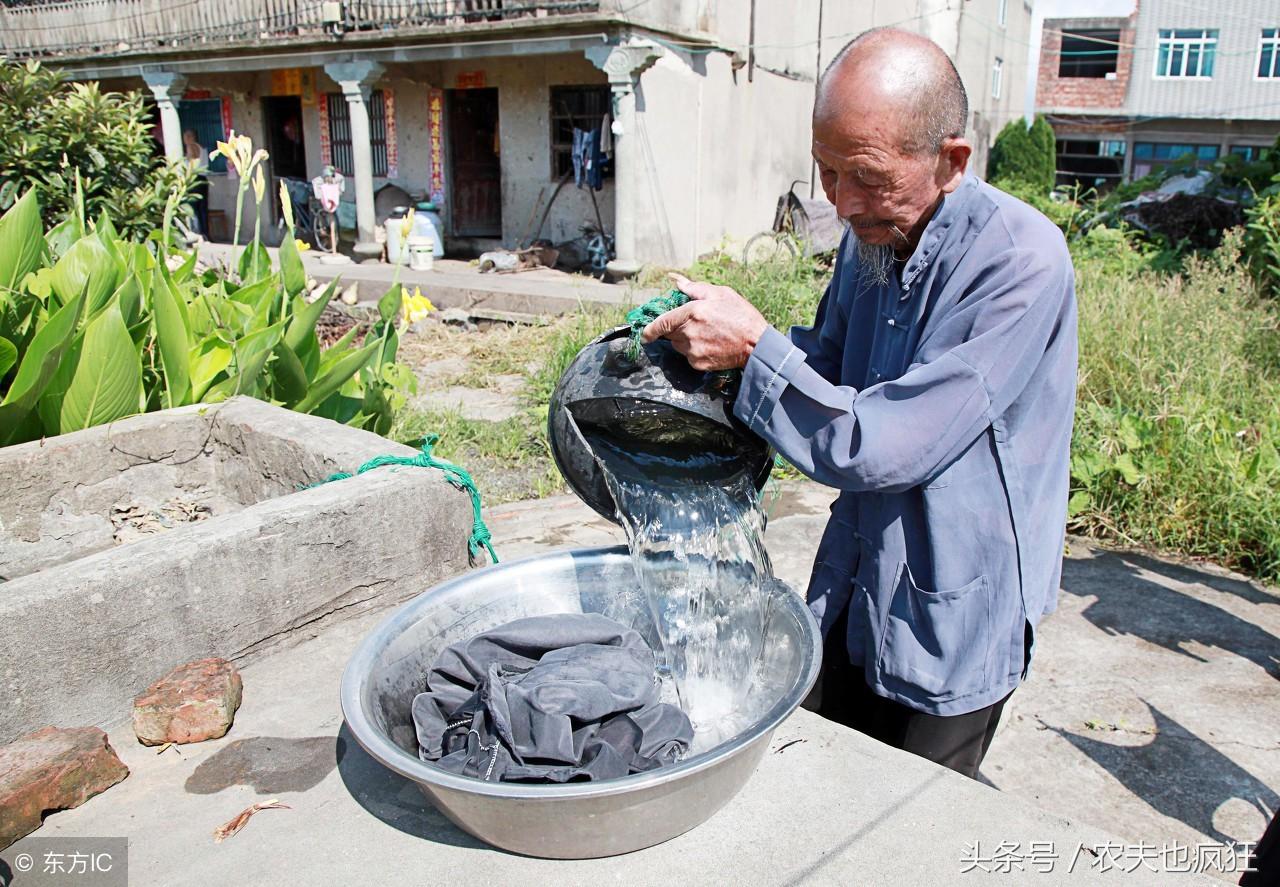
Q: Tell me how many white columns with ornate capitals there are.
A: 3